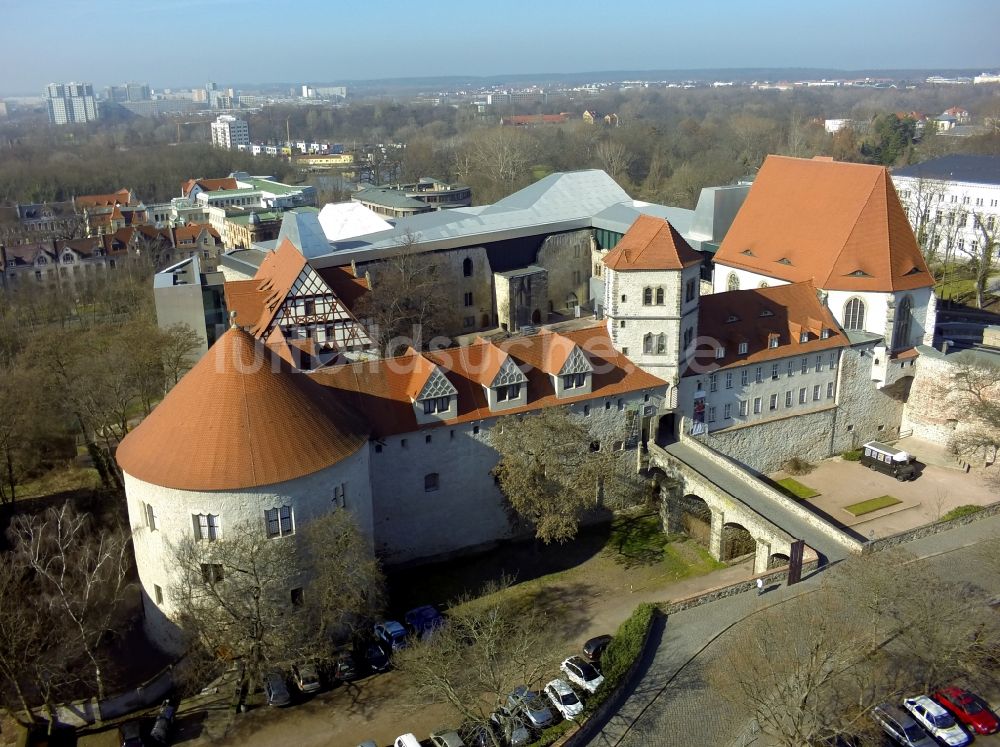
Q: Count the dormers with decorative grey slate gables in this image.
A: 3